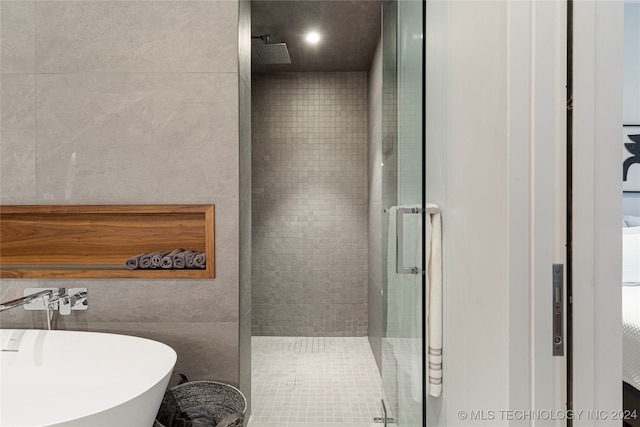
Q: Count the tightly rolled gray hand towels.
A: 7